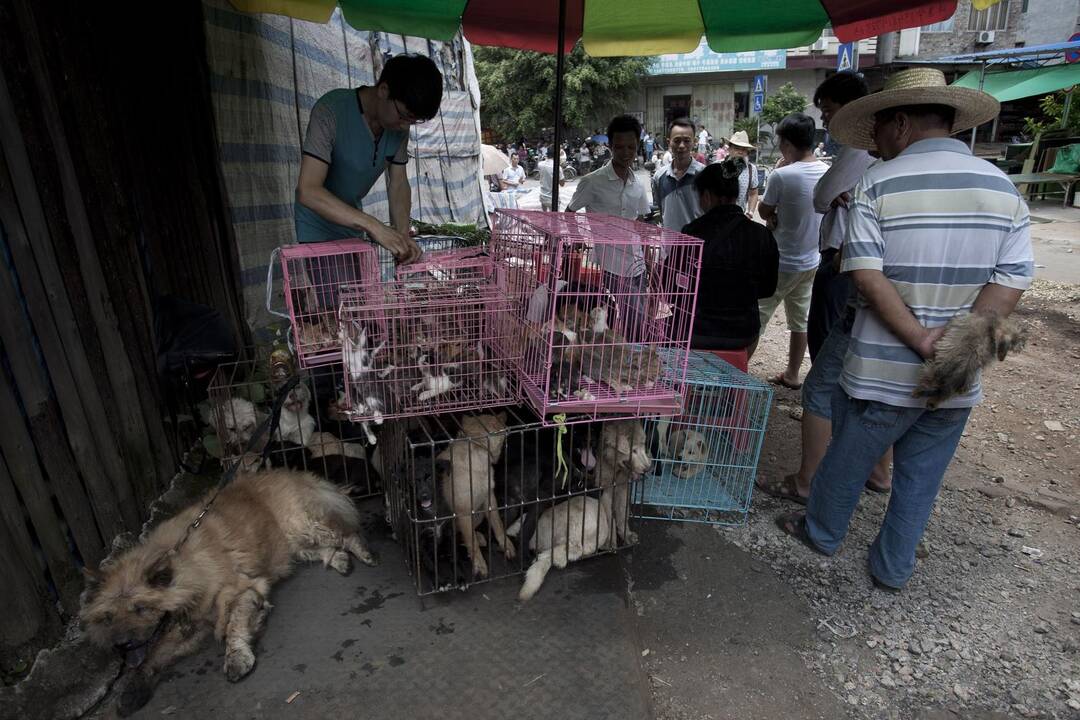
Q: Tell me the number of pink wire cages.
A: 4